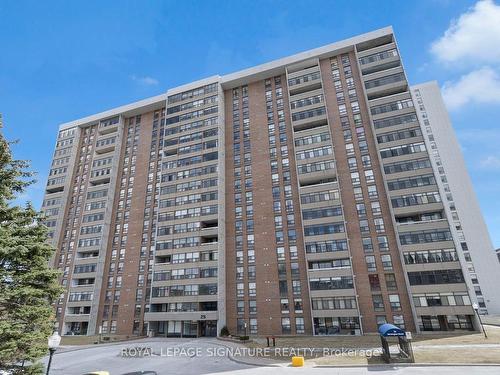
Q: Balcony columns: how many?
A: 5